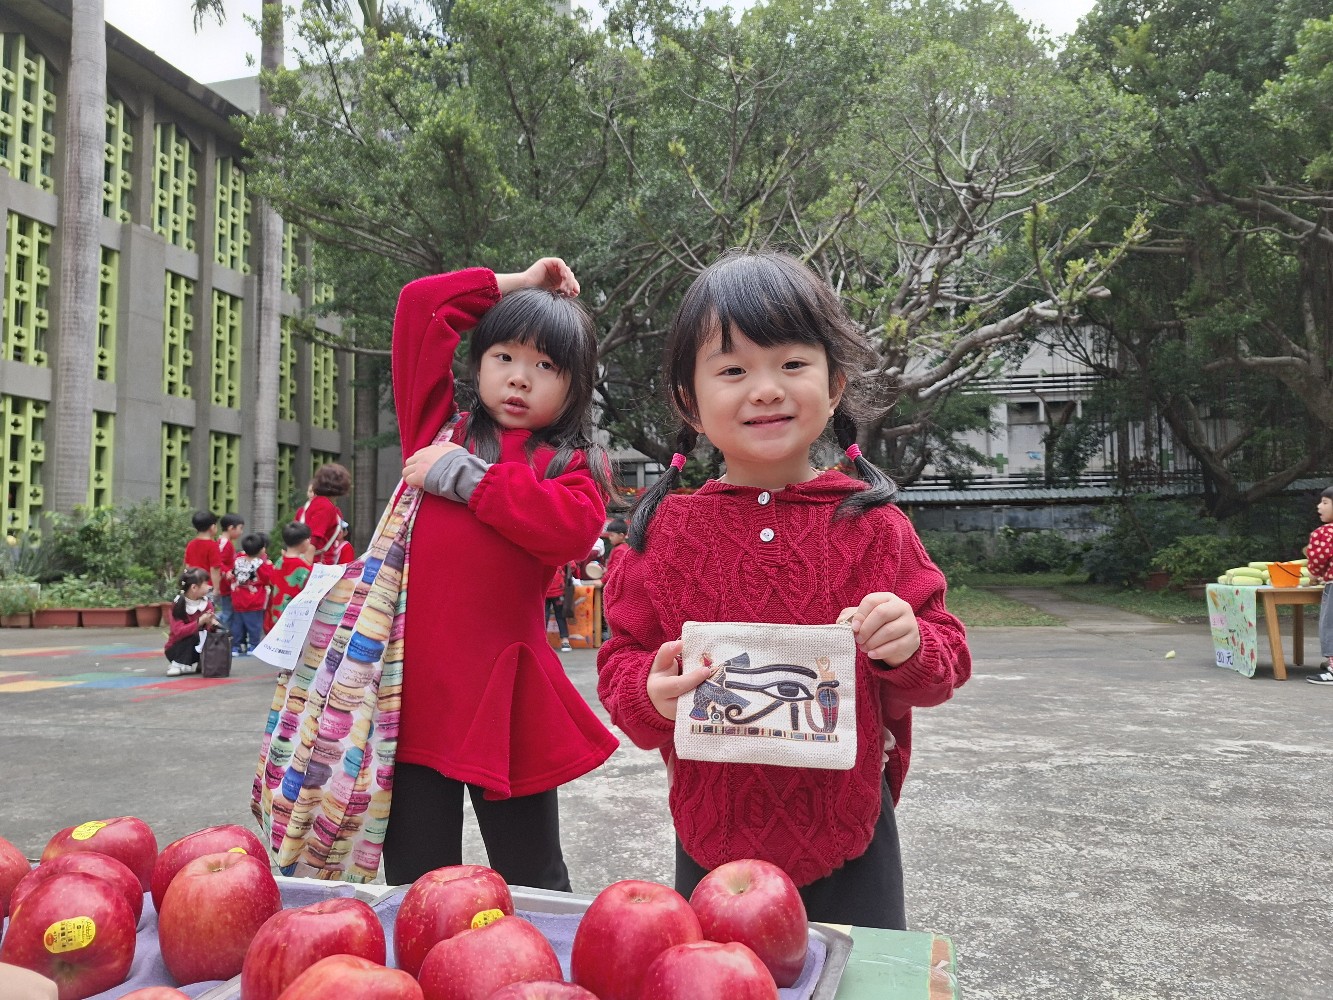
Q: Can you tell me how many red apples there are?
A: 15